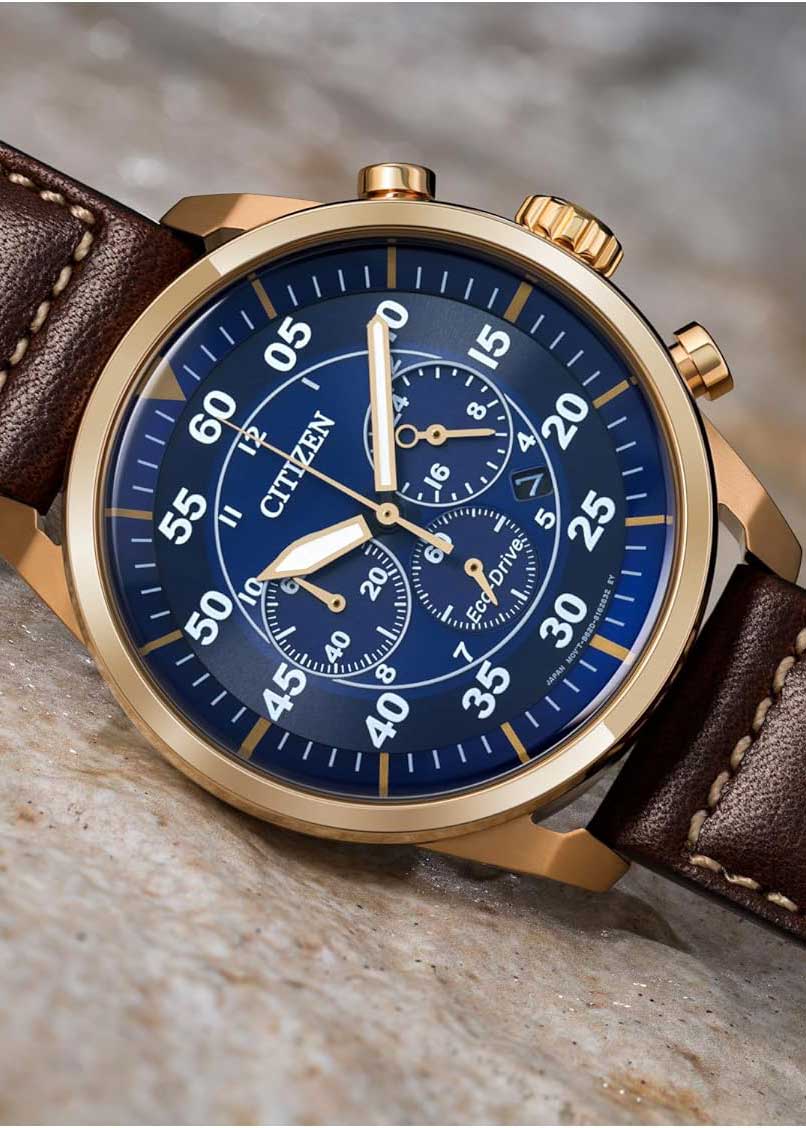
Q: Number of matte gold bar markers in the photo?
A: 11